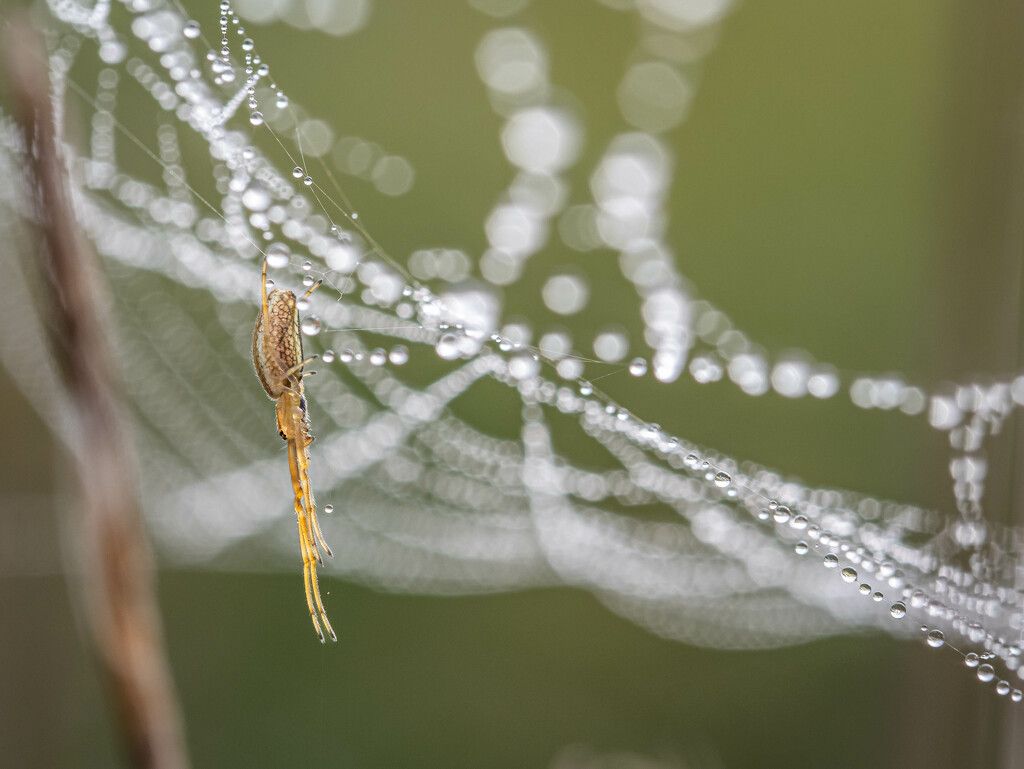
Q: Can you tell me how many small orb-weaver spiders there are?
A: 1